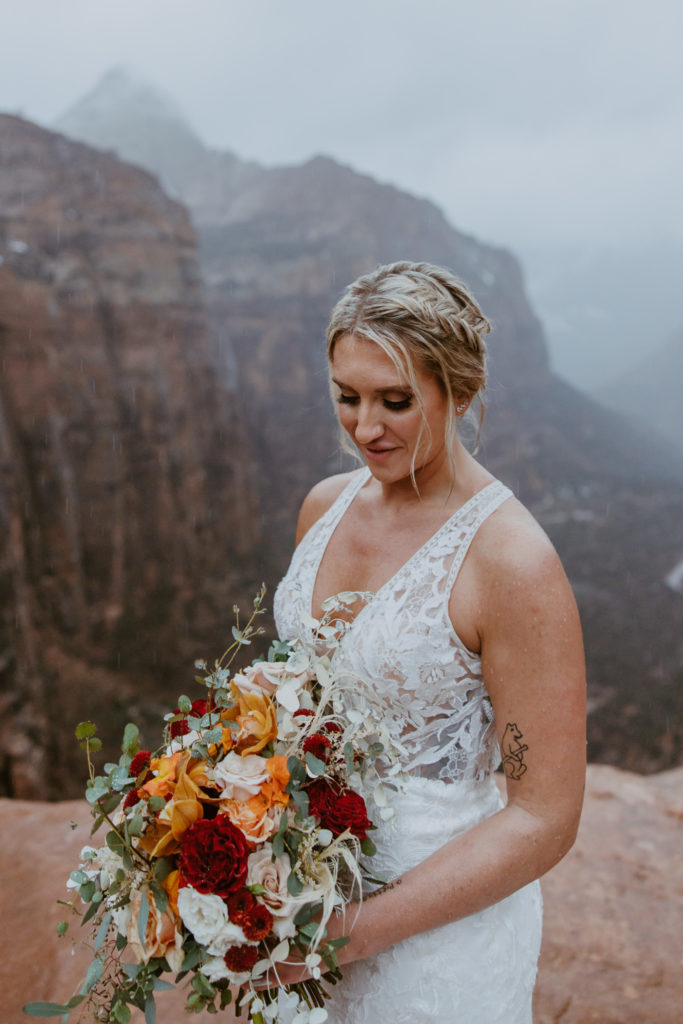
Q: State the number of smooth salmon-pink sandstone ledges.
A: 1